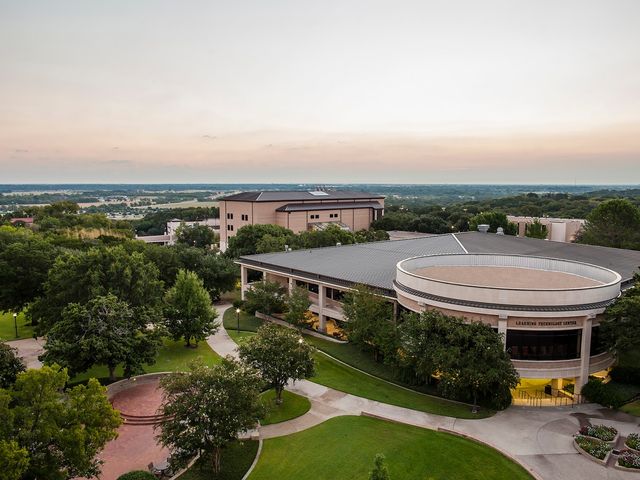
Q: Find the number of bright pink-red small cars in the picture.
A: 0